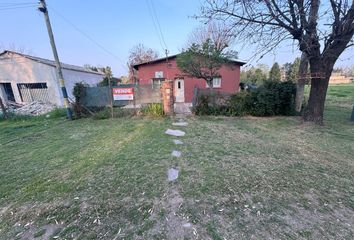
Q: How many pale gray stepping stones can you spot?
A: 5